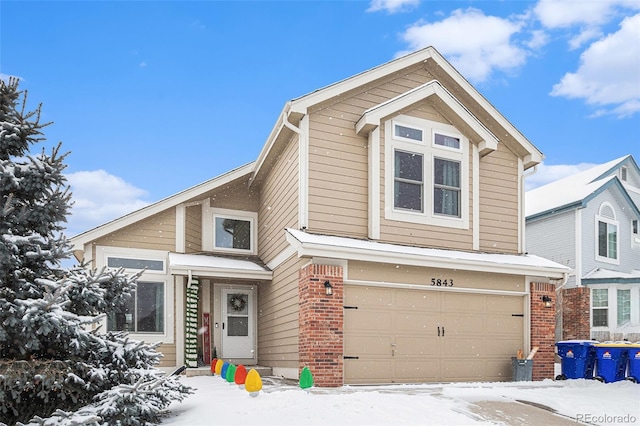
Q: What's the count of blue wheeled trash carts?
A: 3